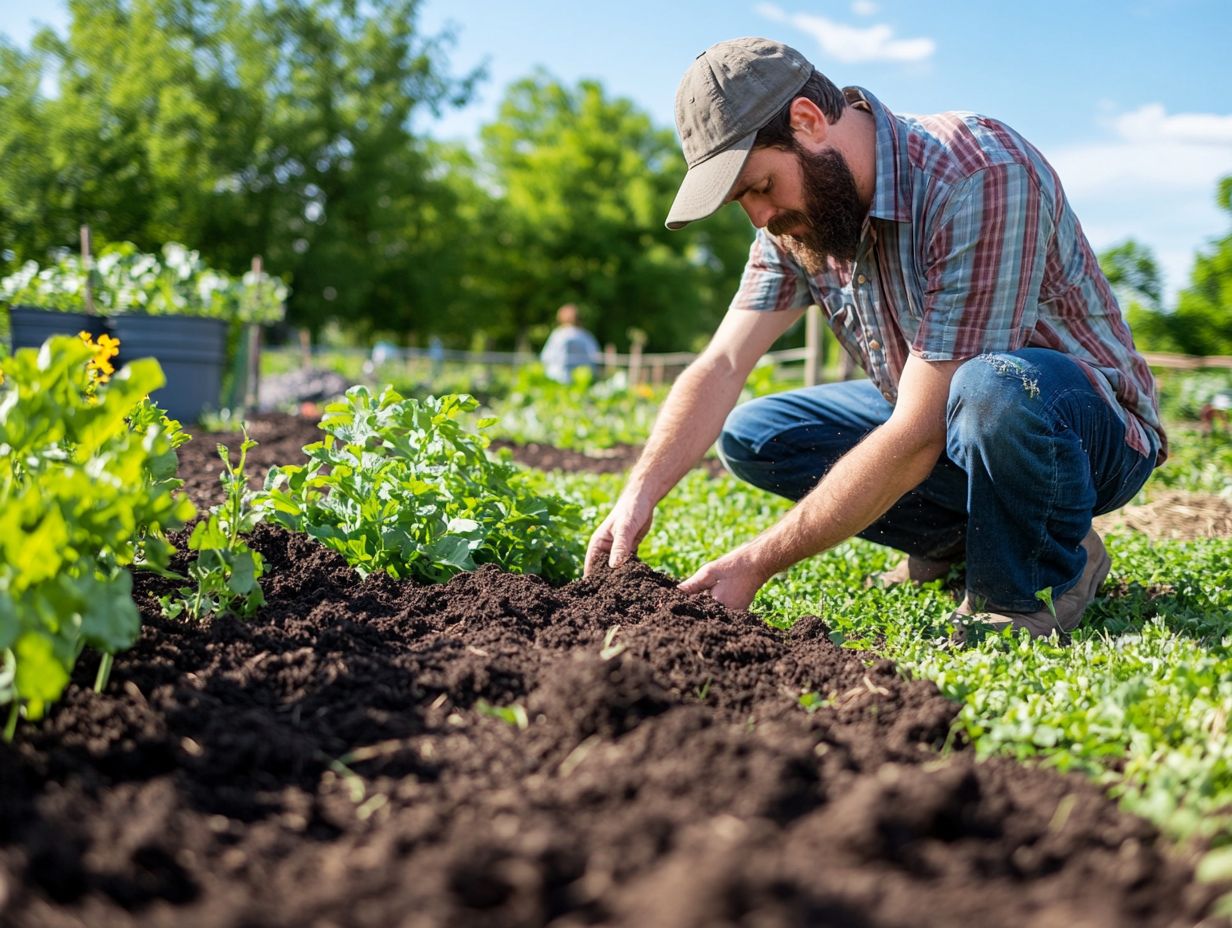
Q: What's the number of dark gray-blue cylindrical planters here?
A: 2